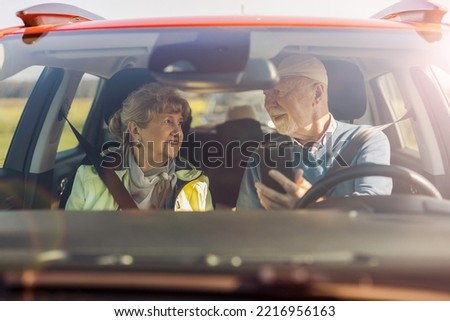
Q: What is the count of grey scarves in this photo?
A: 1